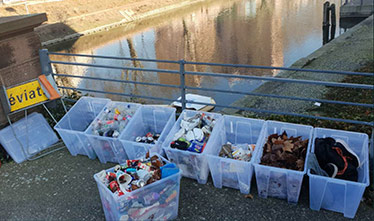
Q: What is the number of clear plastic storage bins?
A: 8